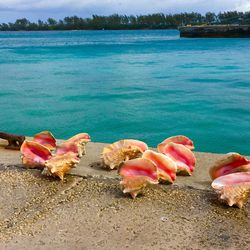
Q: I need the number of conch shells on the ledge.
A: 11